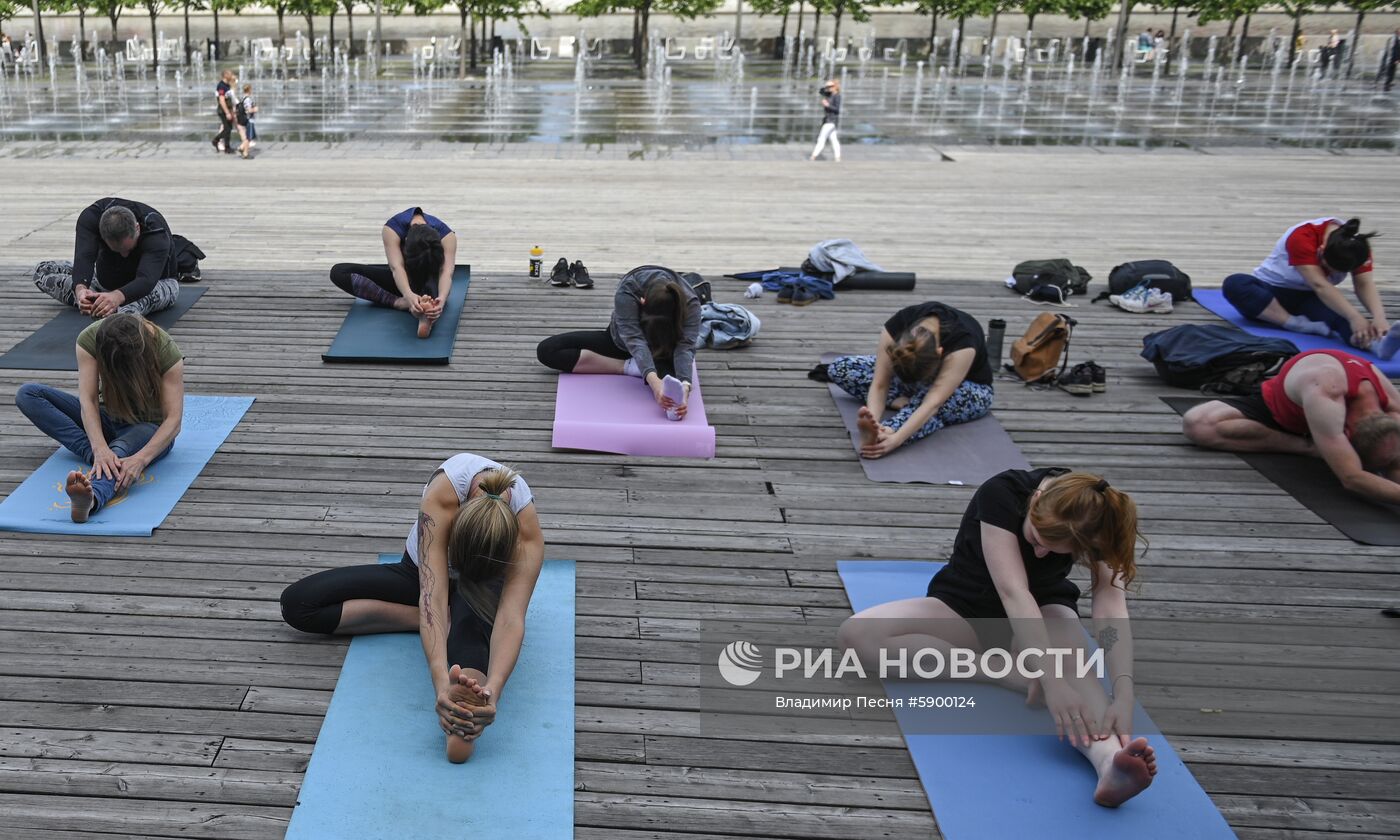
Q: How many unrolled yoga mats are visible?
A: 9